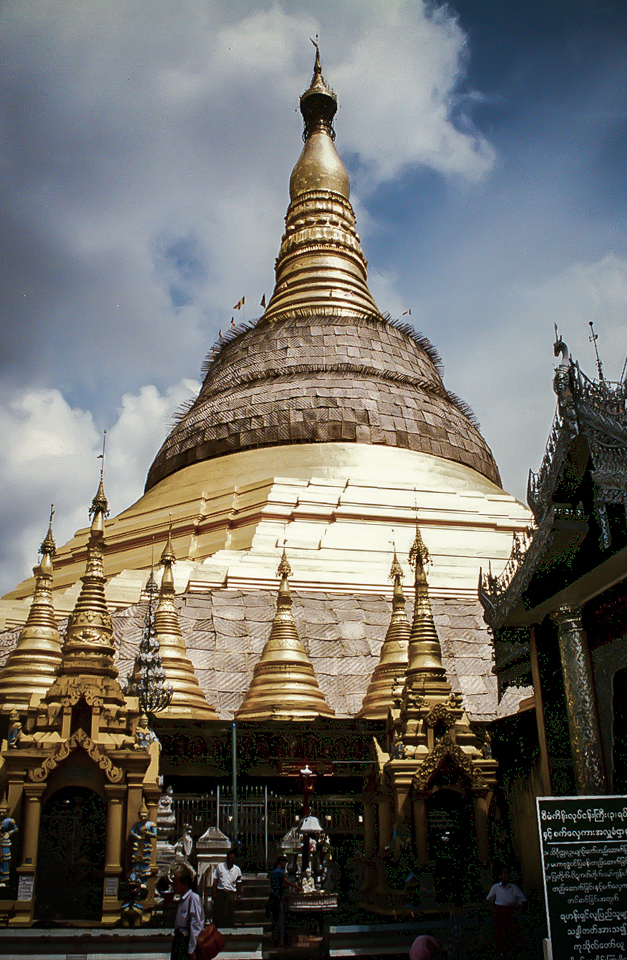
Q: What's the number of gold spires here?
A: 7